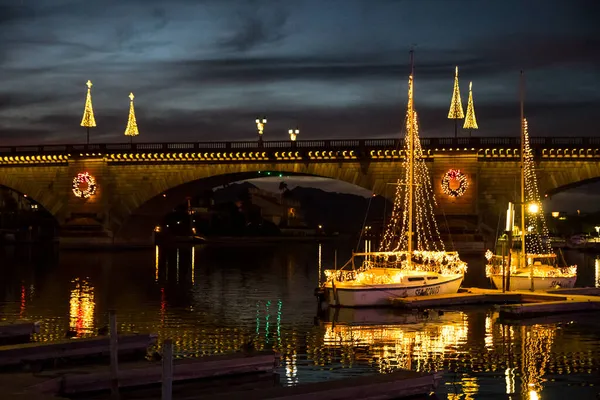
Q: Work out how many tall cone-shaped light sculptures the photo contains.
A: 4